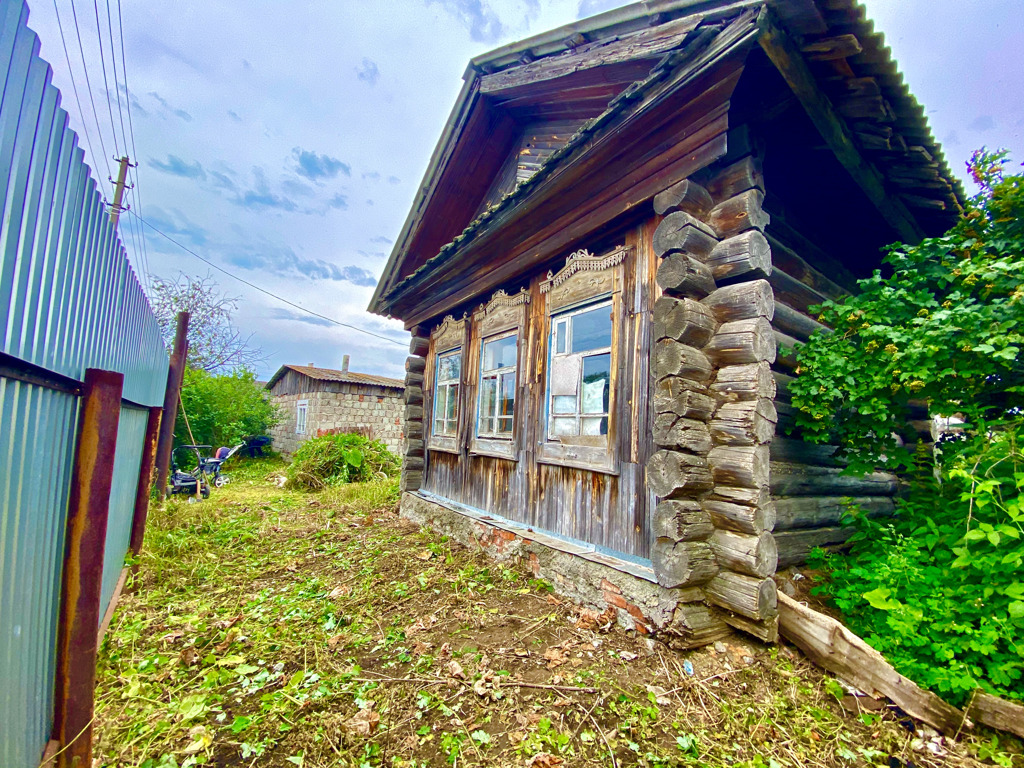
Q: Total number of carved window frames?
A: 3